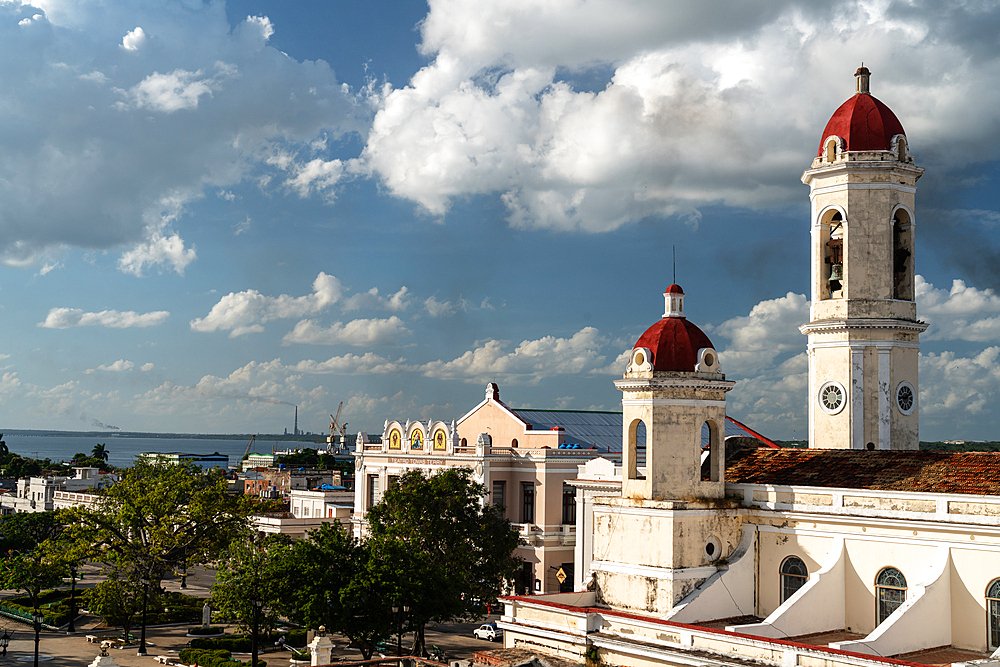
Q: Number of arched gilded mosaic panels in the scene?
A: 3